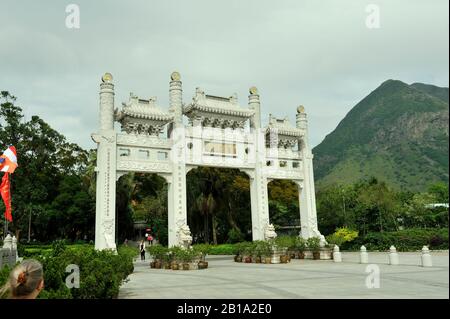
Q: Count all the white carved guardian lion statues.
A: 2